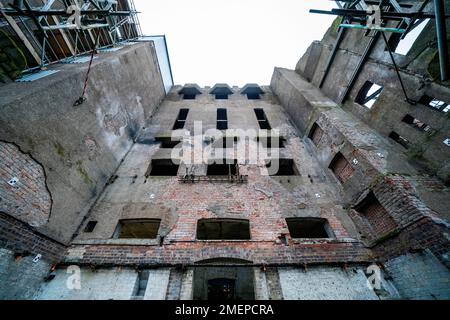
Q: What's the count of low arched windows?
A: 3